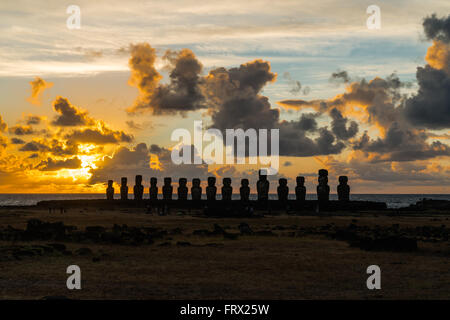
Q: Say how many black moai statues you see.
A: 15